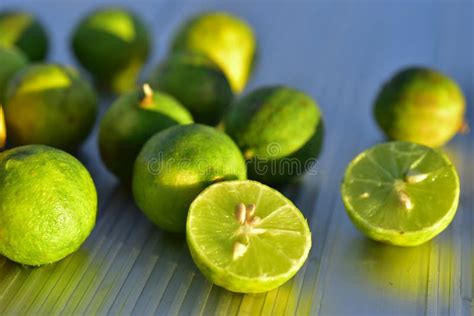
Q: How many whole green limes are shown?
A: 11